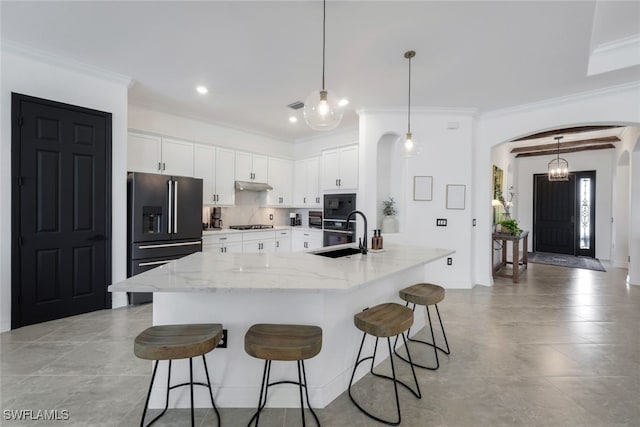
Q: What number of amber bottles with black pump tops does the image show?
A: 2